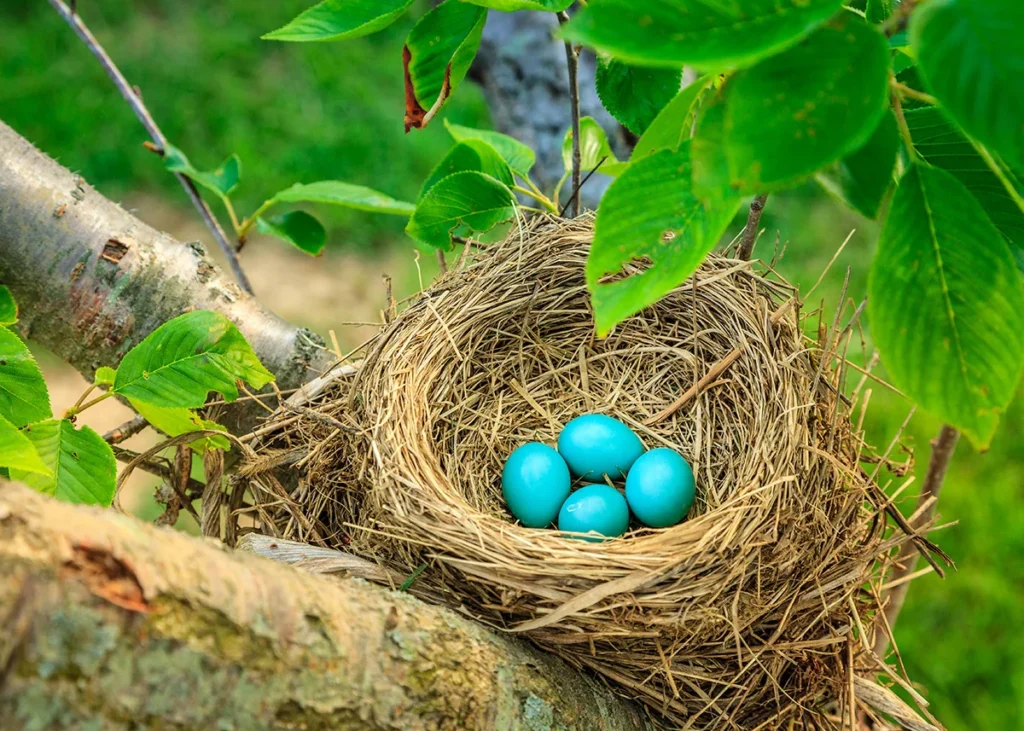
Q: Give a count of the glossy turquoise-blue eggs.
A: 4